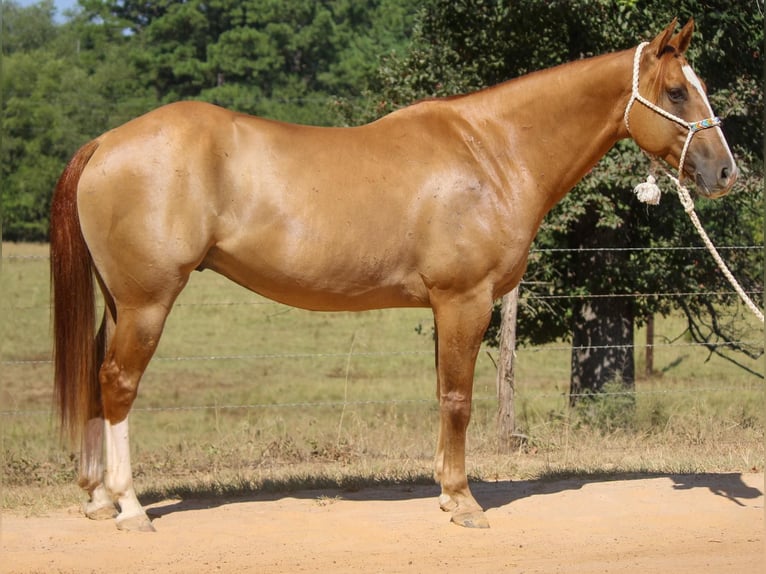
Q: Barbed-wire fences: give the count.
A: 1